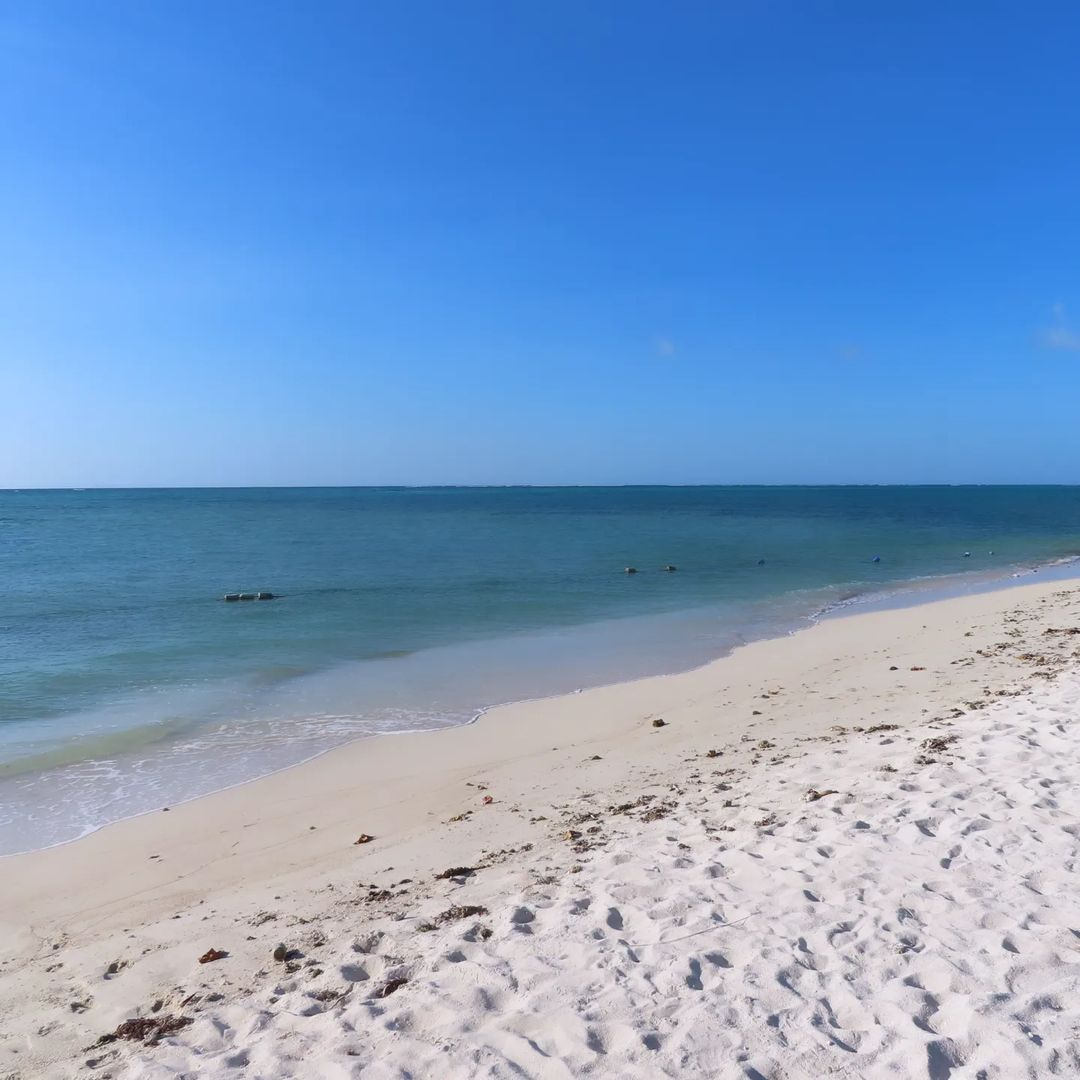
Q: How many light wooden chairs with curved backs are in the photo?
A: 0